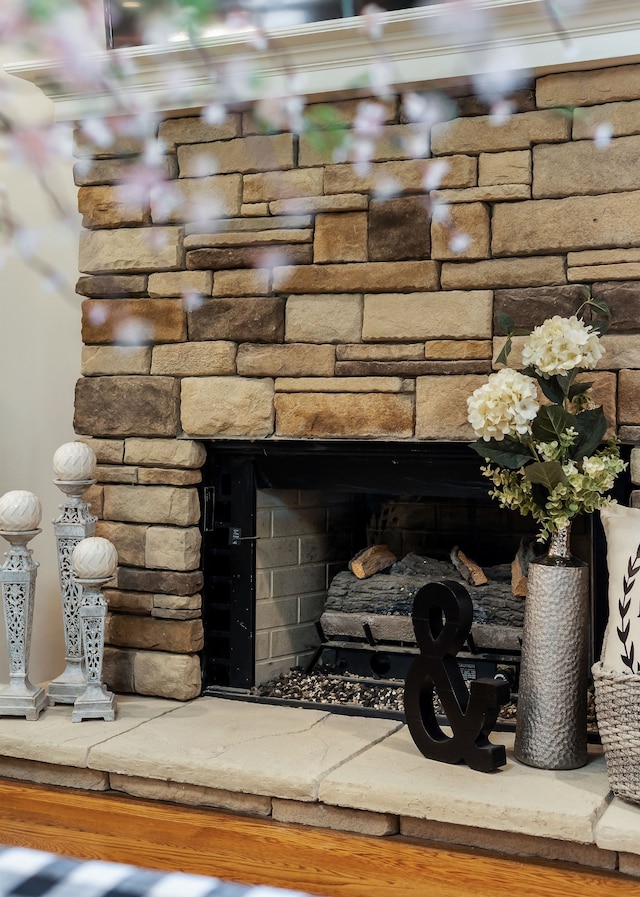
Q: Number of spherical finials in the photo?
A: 3